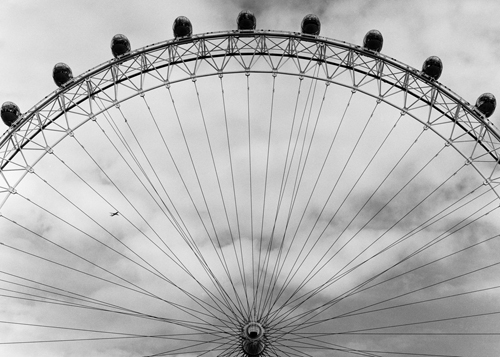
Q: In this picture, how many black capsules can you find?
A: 9